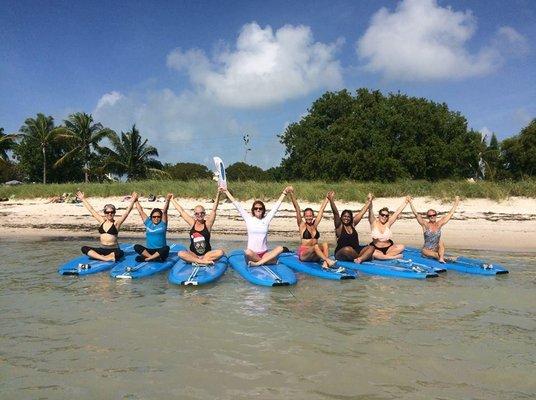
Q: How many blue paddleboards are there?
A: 8